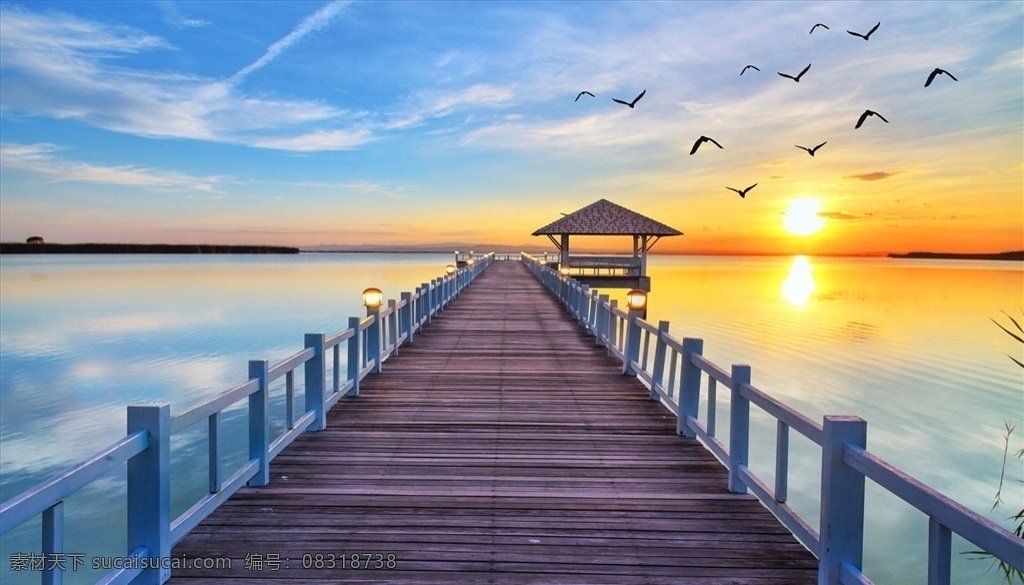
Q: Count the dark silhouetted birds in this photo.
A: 11